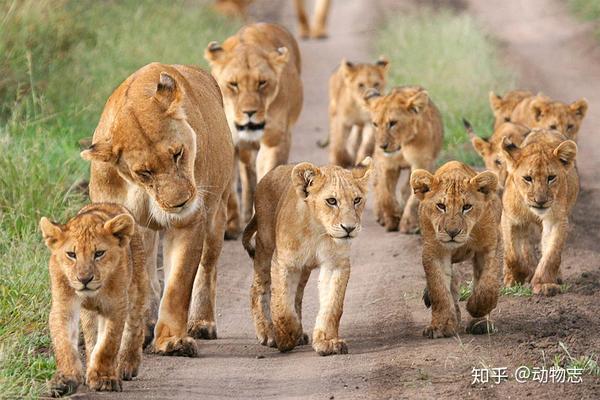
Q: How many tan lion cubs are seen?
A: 9